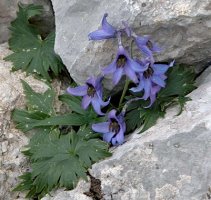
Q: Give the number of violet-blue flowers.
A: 6